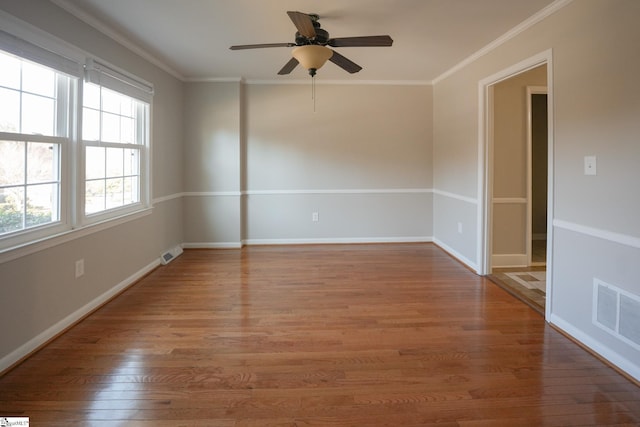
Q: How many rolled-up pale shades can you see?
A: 2